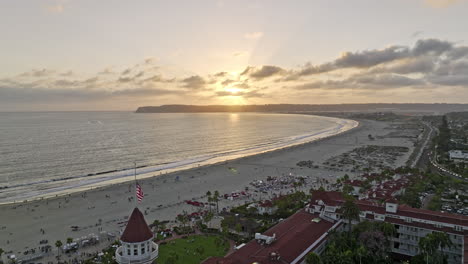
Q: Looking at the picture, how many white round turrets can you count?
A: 1